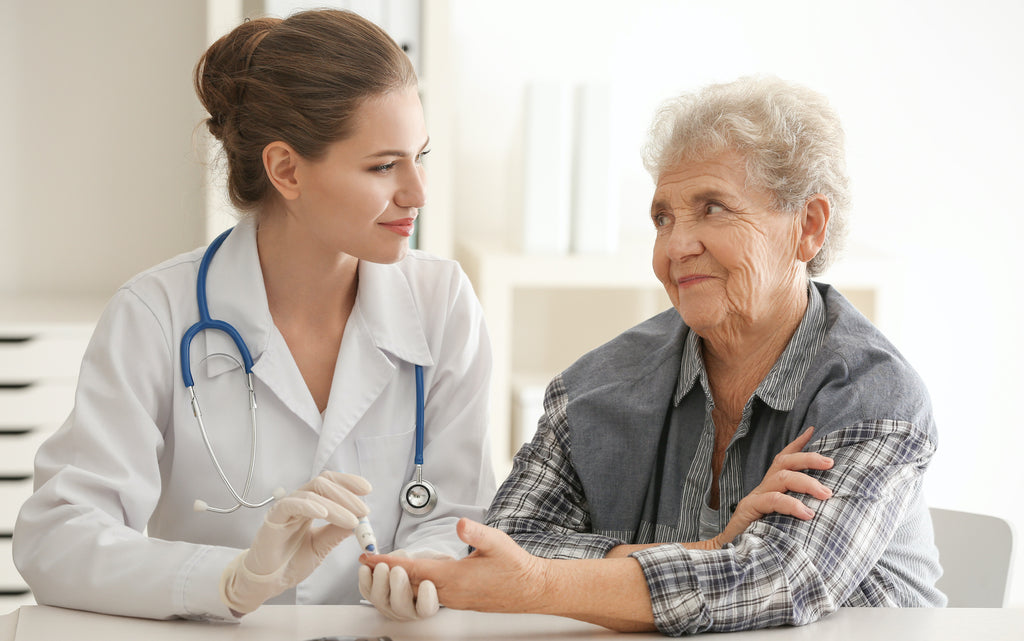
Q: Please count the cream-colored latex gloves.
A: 2